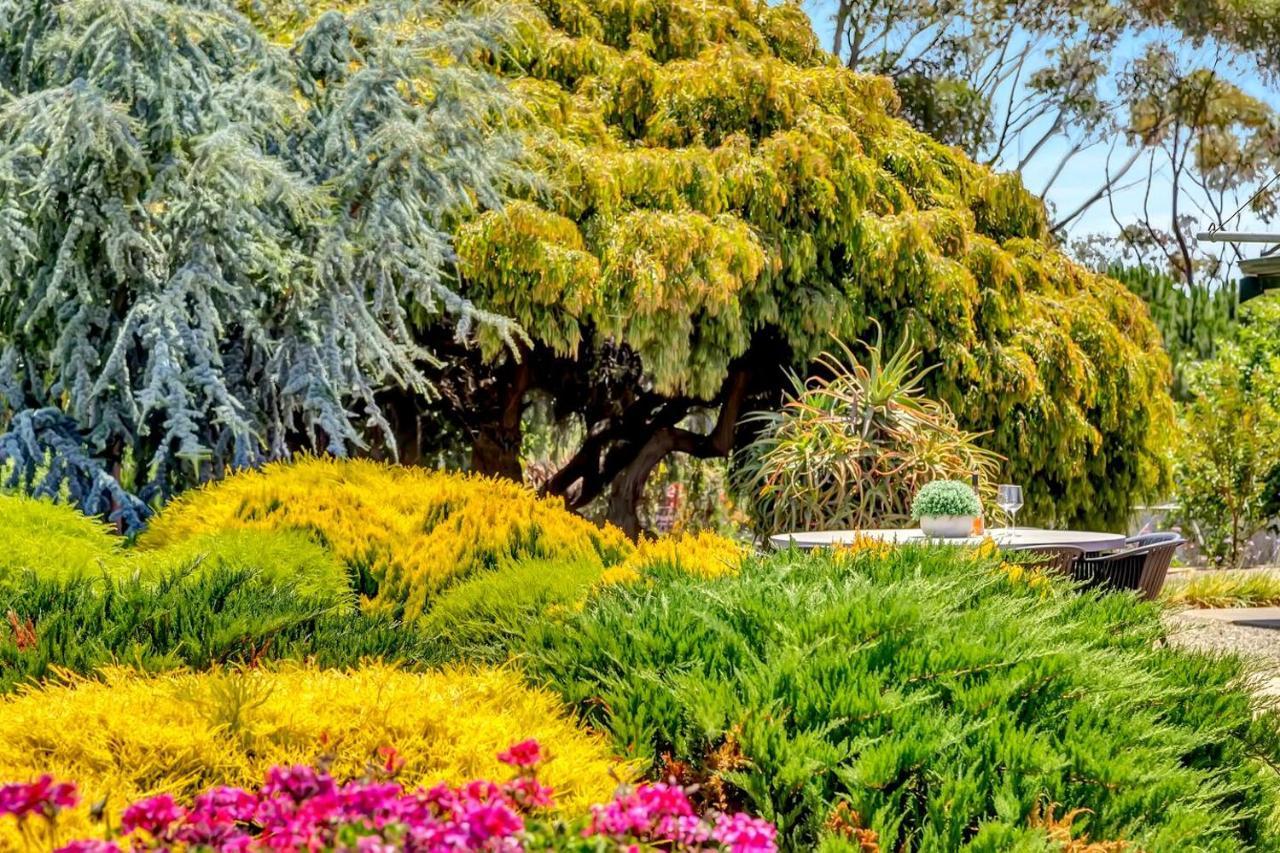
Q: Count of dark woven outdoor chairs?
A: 2